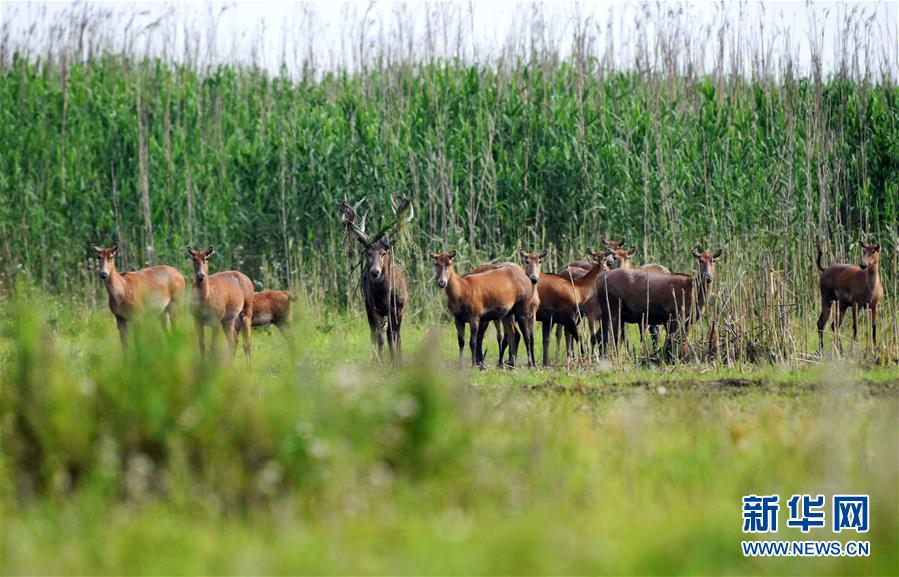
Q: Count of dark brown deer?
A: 2